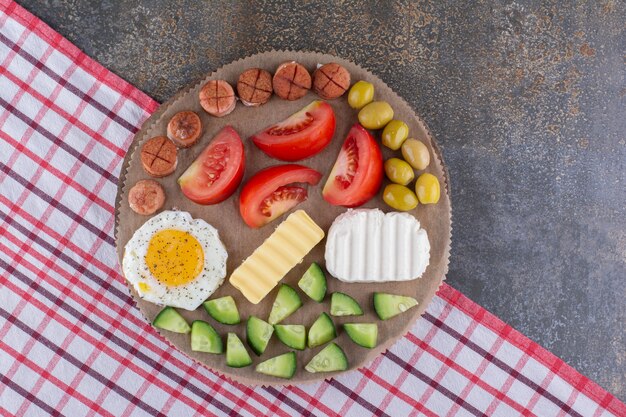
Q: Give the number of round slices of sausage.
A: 7